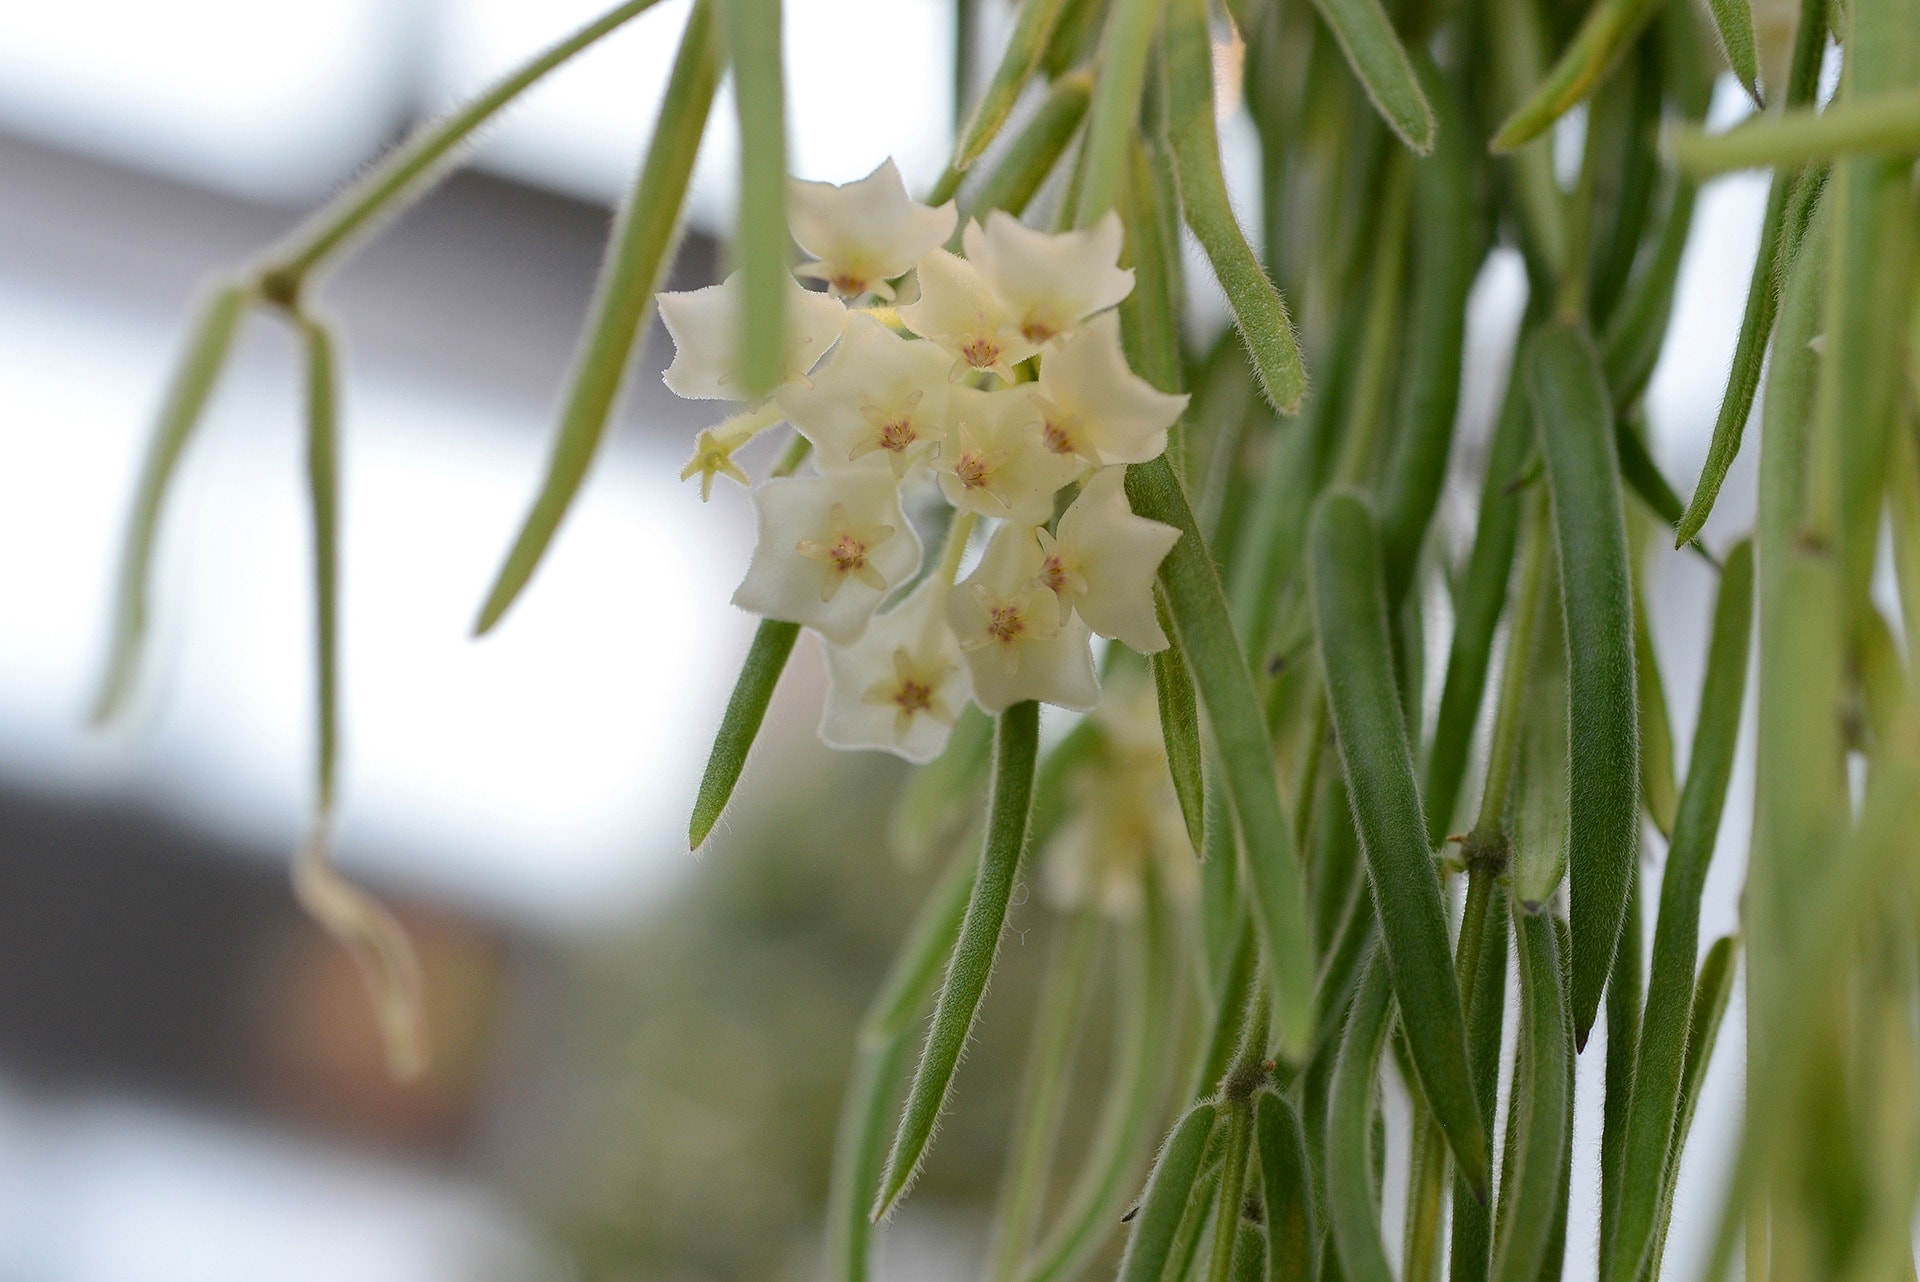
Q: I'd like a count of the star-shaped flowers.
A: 11